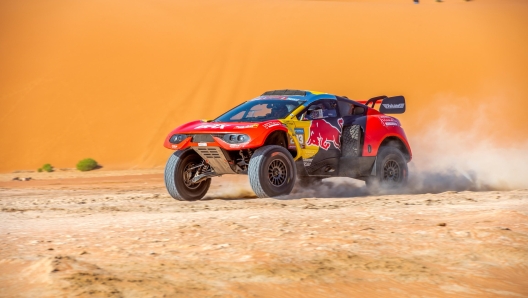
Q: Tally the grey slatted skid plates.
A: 1